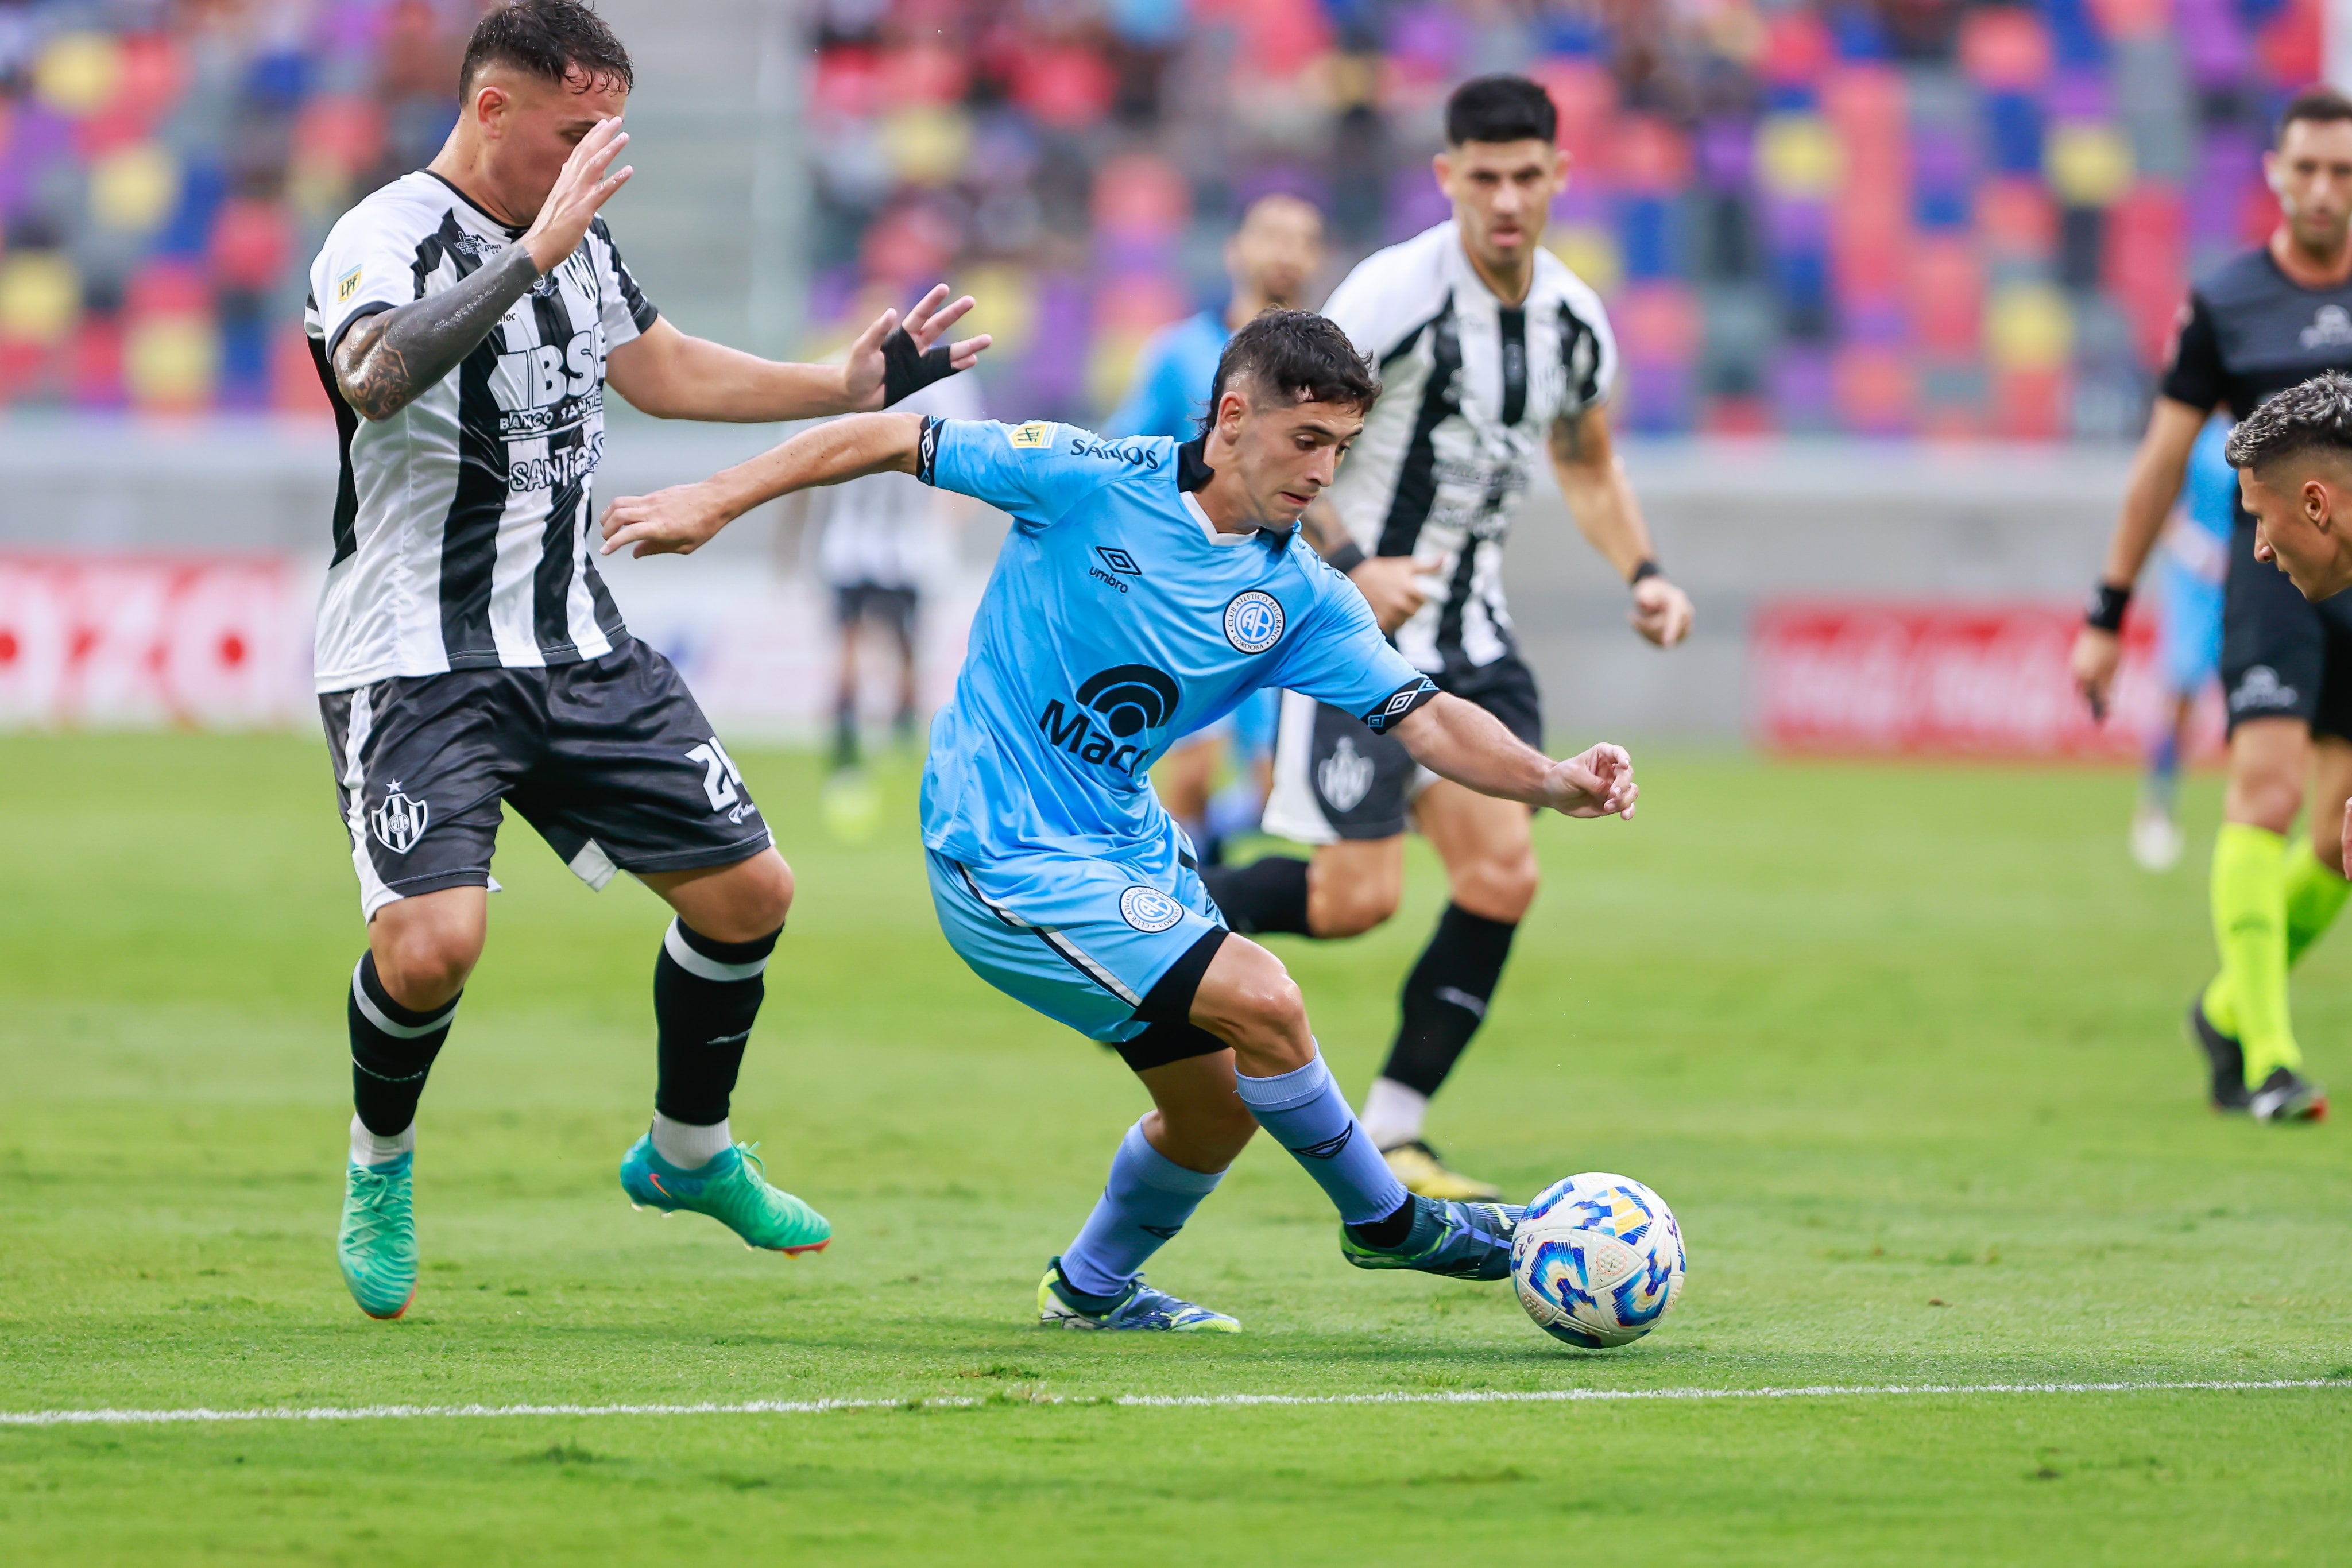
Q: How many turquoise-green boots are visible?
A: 2